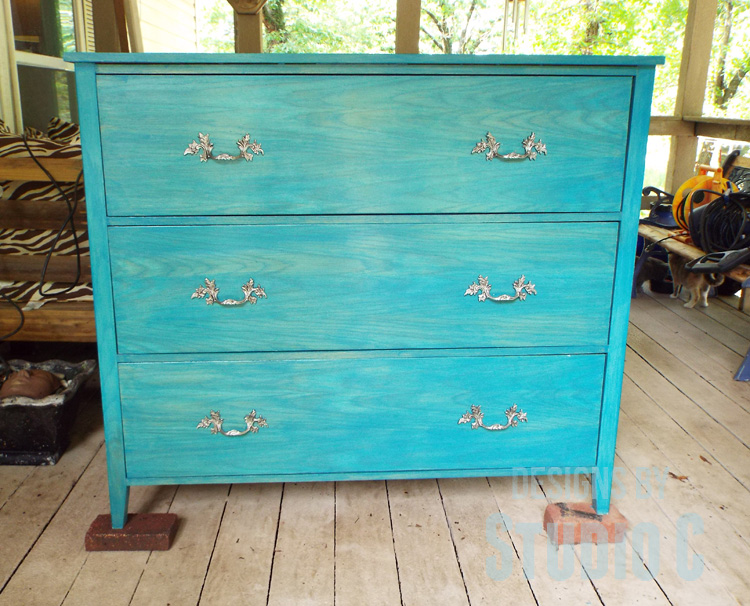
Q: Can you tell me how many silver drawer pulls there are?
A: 6